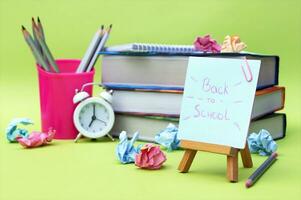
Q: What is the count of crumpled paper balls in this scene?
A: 8